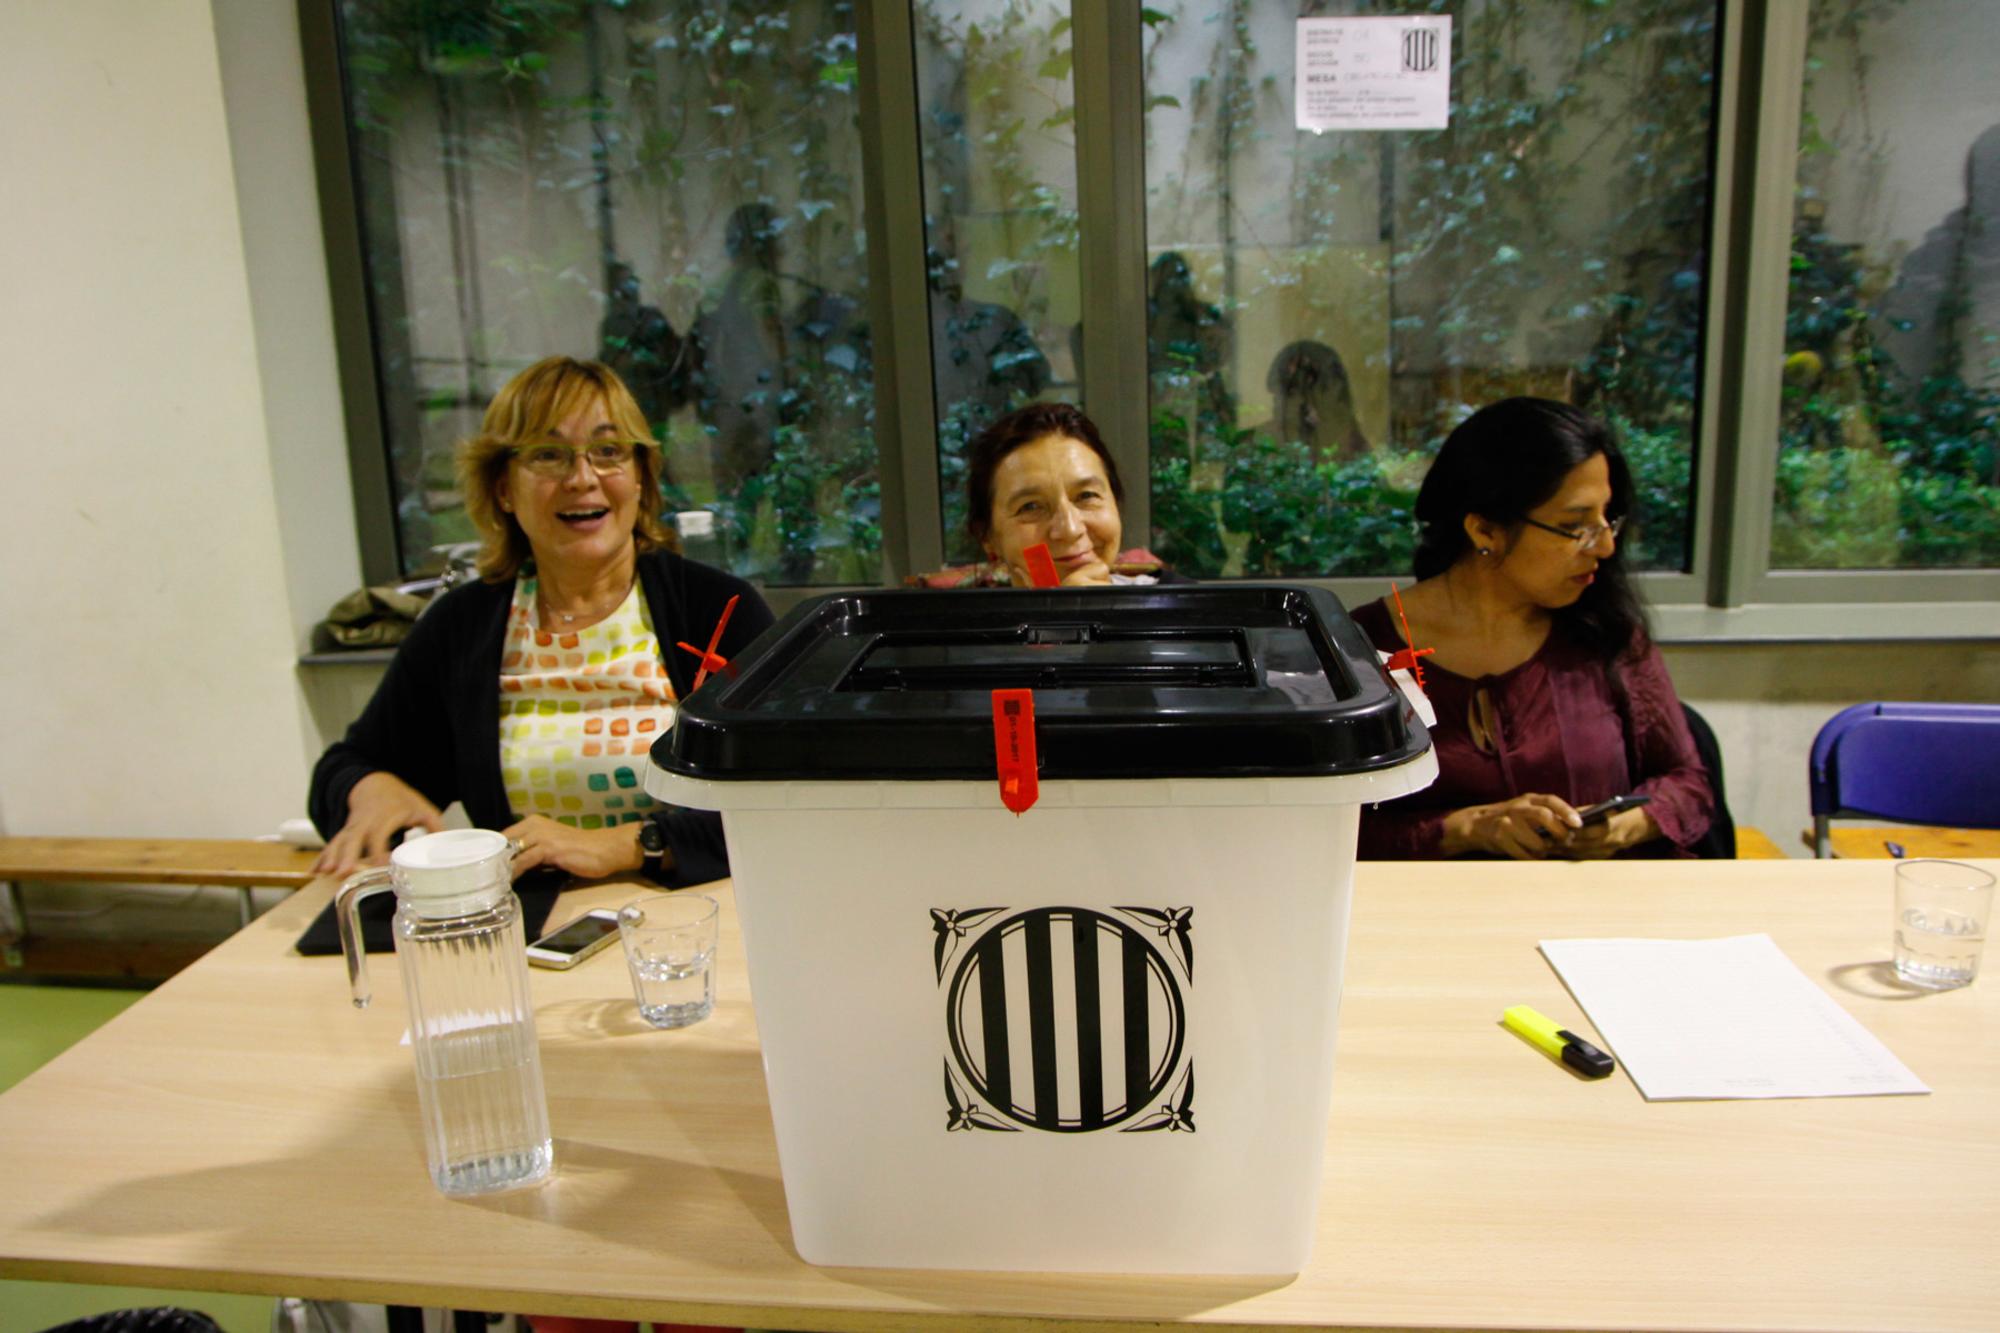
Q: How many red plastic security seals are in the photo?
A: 4